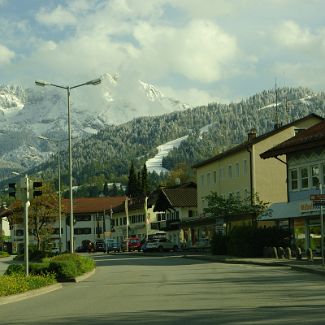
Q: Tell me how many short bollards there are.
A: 5